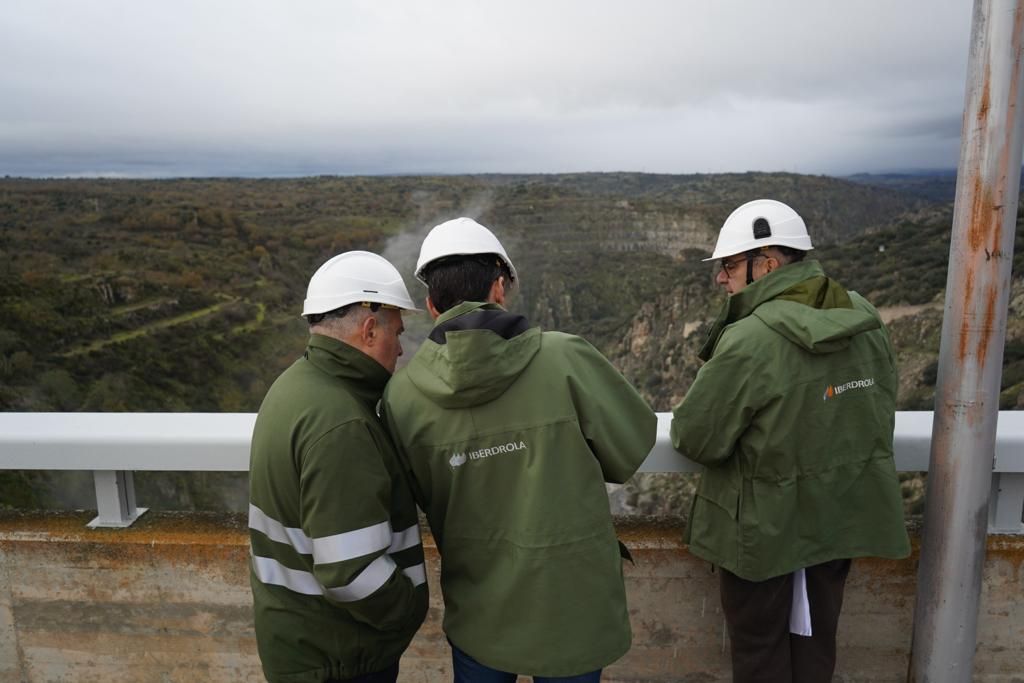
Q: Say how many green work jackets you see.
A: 3